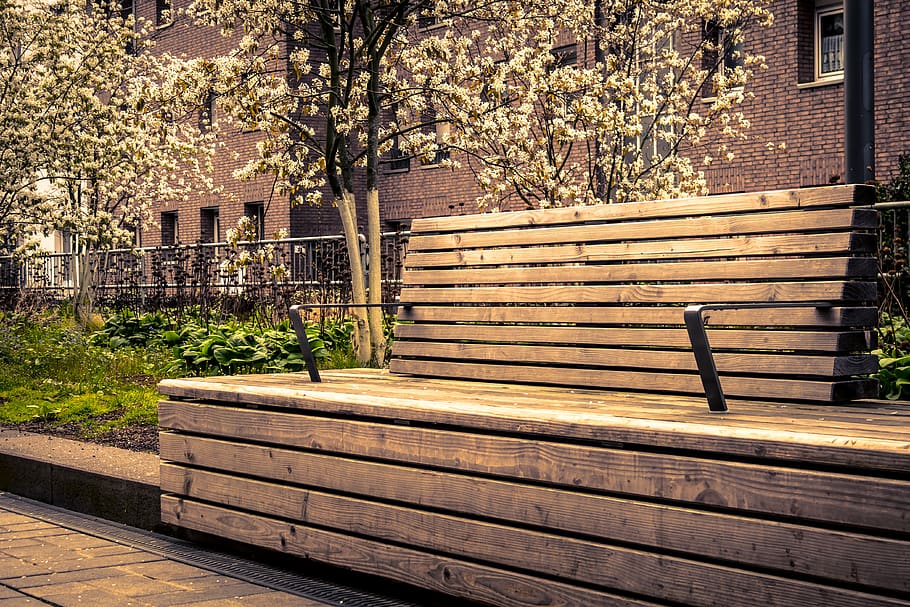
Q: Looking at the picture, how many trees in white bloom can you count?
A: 3